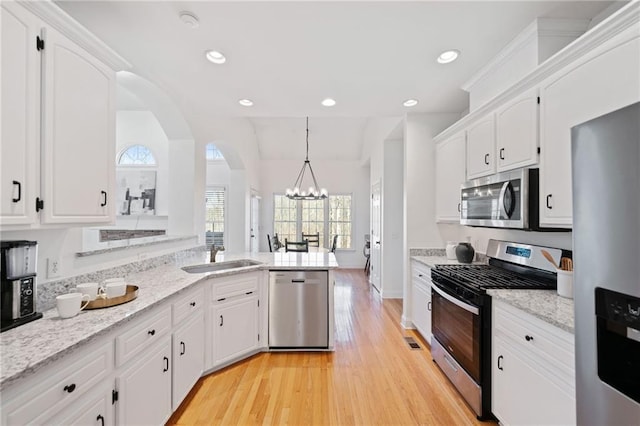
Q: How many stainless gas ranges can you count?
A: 1